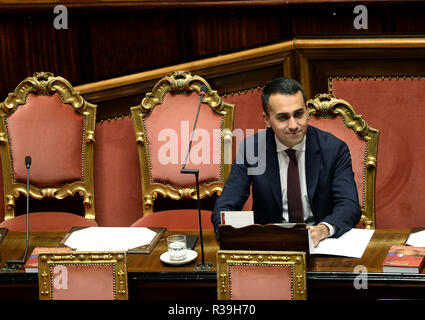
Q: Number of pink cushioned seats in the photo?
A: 5